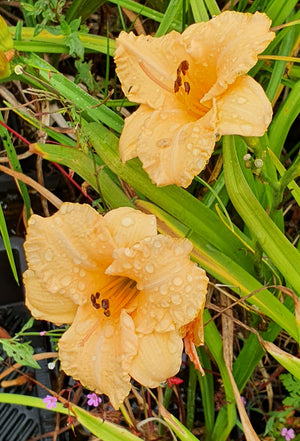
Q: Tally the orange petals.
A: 12